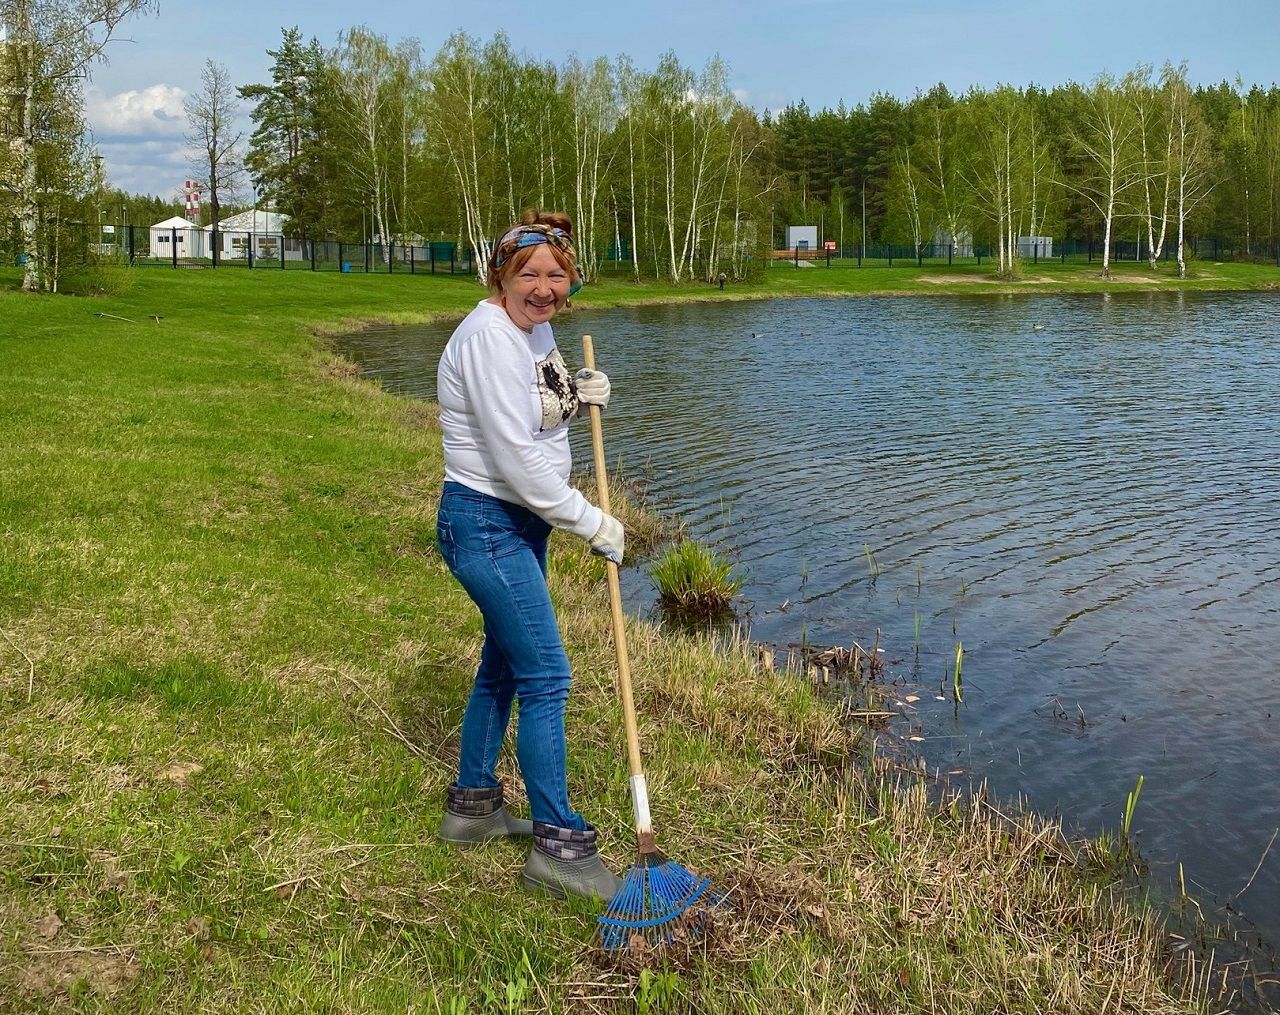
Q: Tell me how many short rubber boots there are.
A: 2